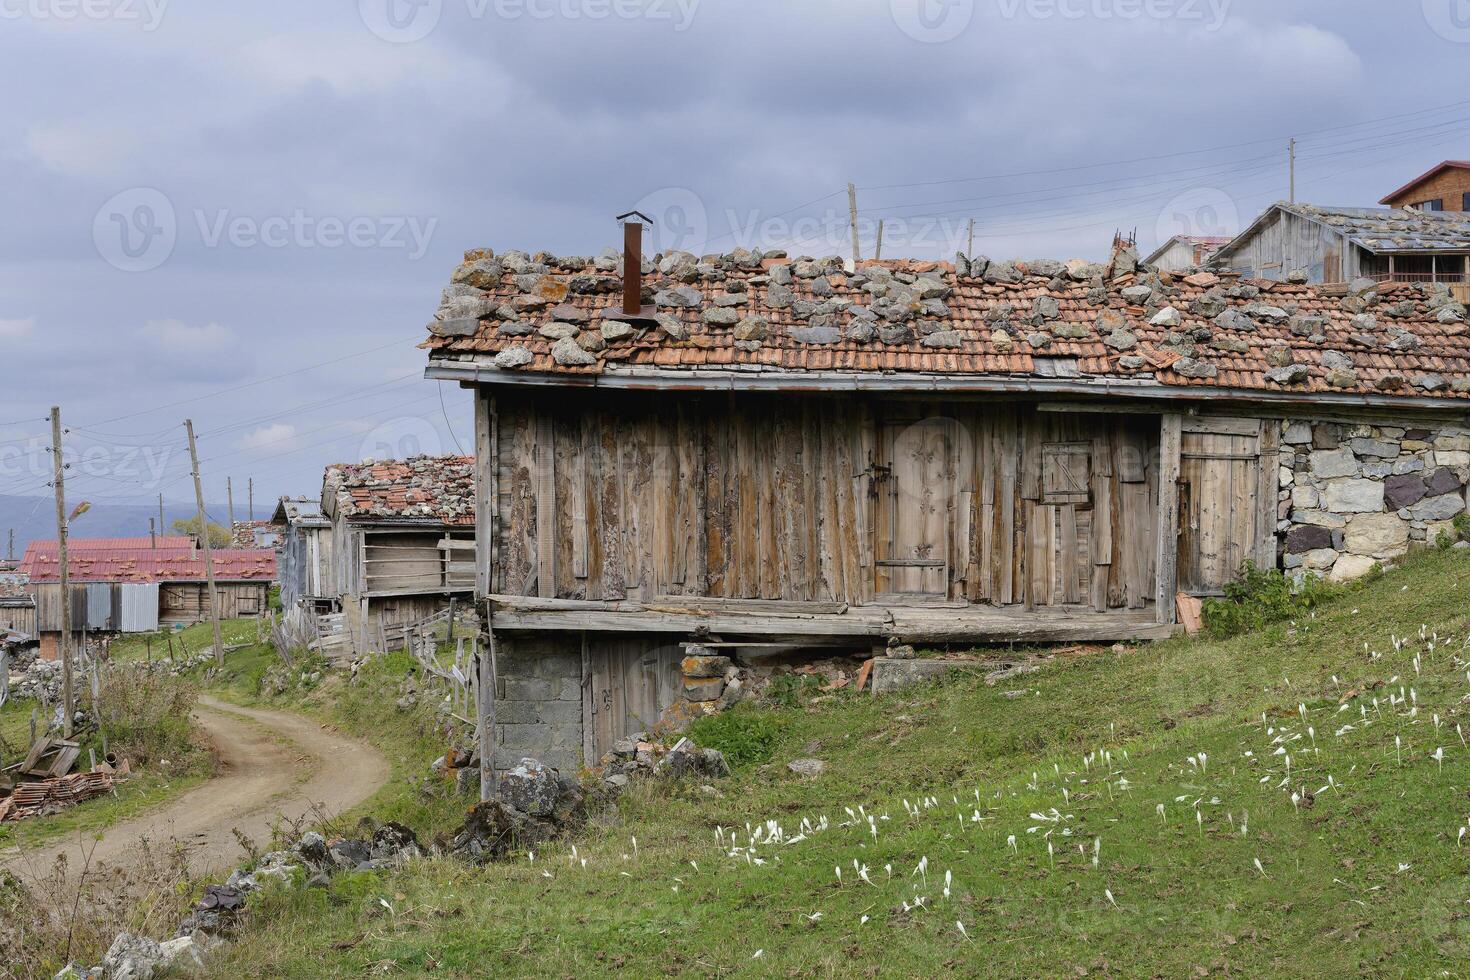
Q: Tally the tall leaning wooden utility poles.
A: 2